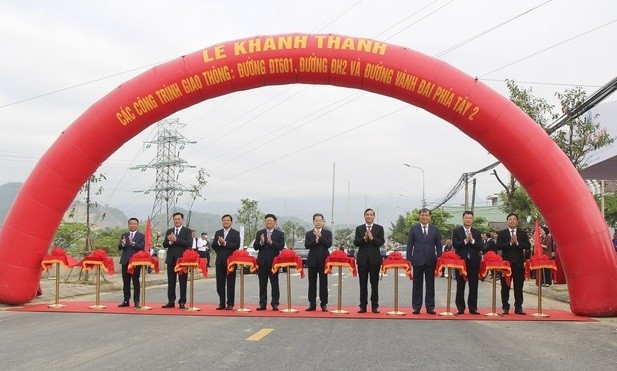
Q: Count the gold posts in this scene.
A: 11